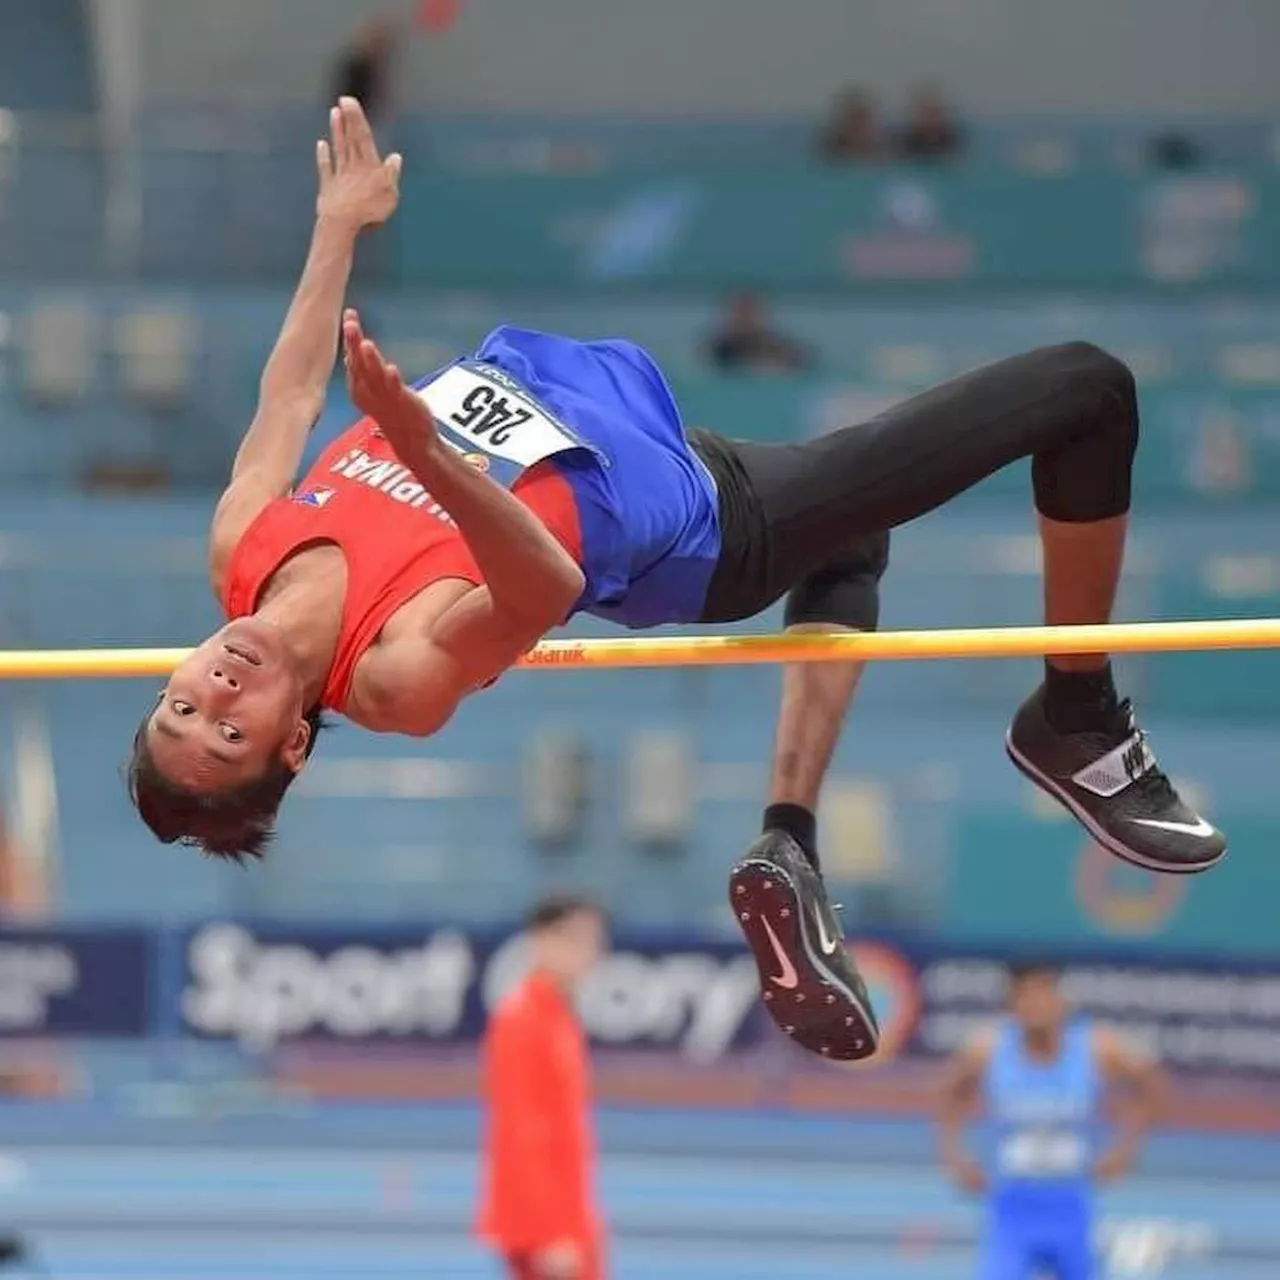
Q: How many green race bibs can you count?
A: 0